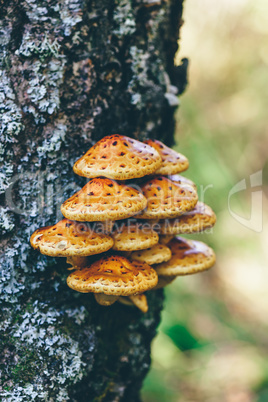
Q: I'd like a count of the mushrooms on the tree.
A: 11